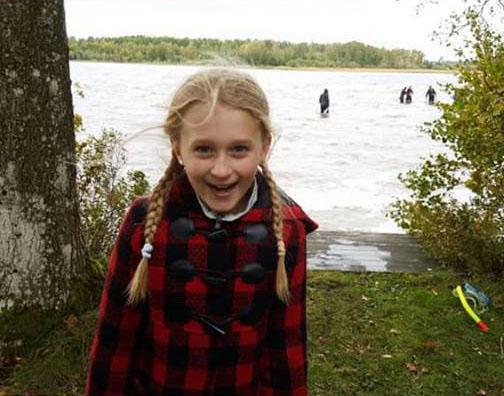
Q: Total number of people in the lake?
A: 4